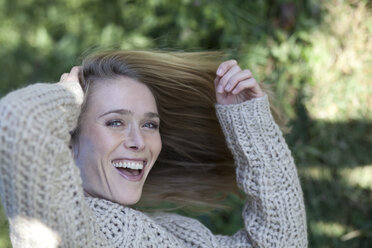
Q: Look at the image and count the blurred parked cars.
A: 0